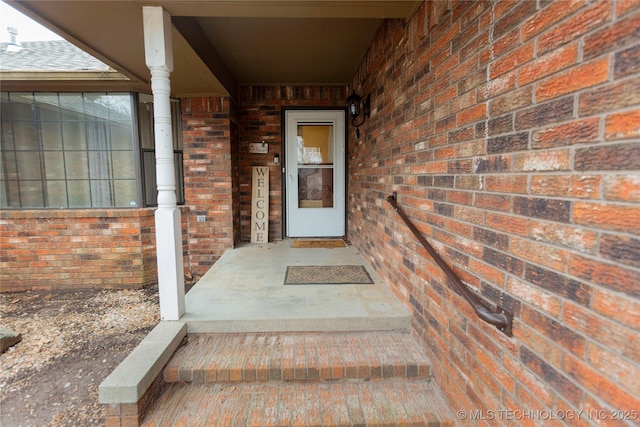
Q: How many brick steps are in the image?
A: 2